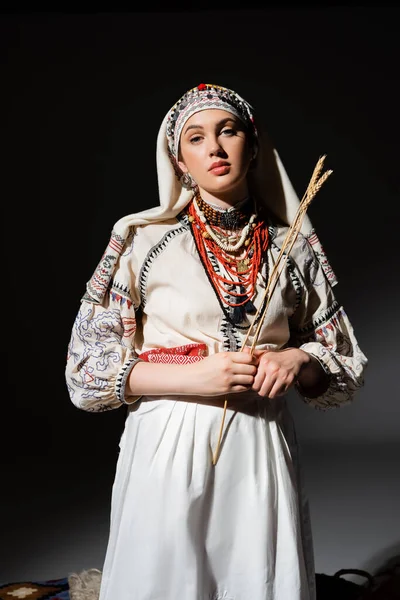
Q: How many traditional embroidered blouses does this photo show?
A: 1